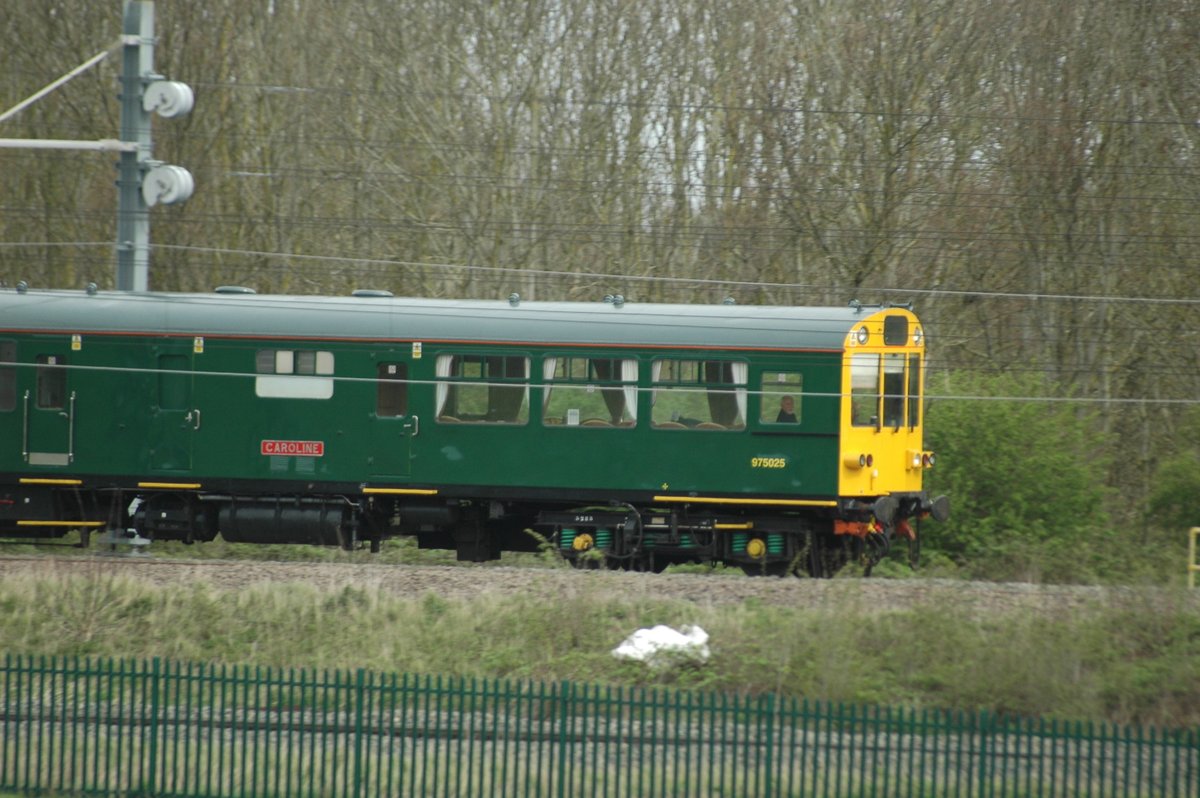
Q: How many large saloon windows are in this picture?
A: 3